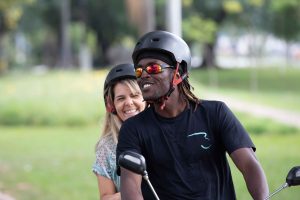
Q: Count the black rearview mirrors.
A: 2